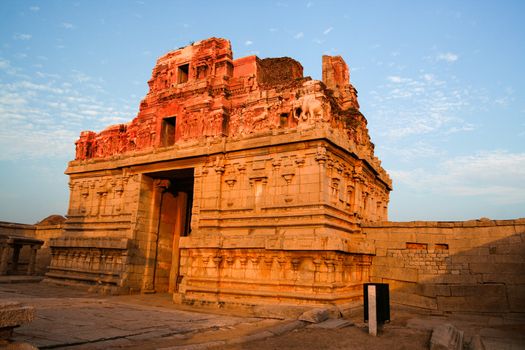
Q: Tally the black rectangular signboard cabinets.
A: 1